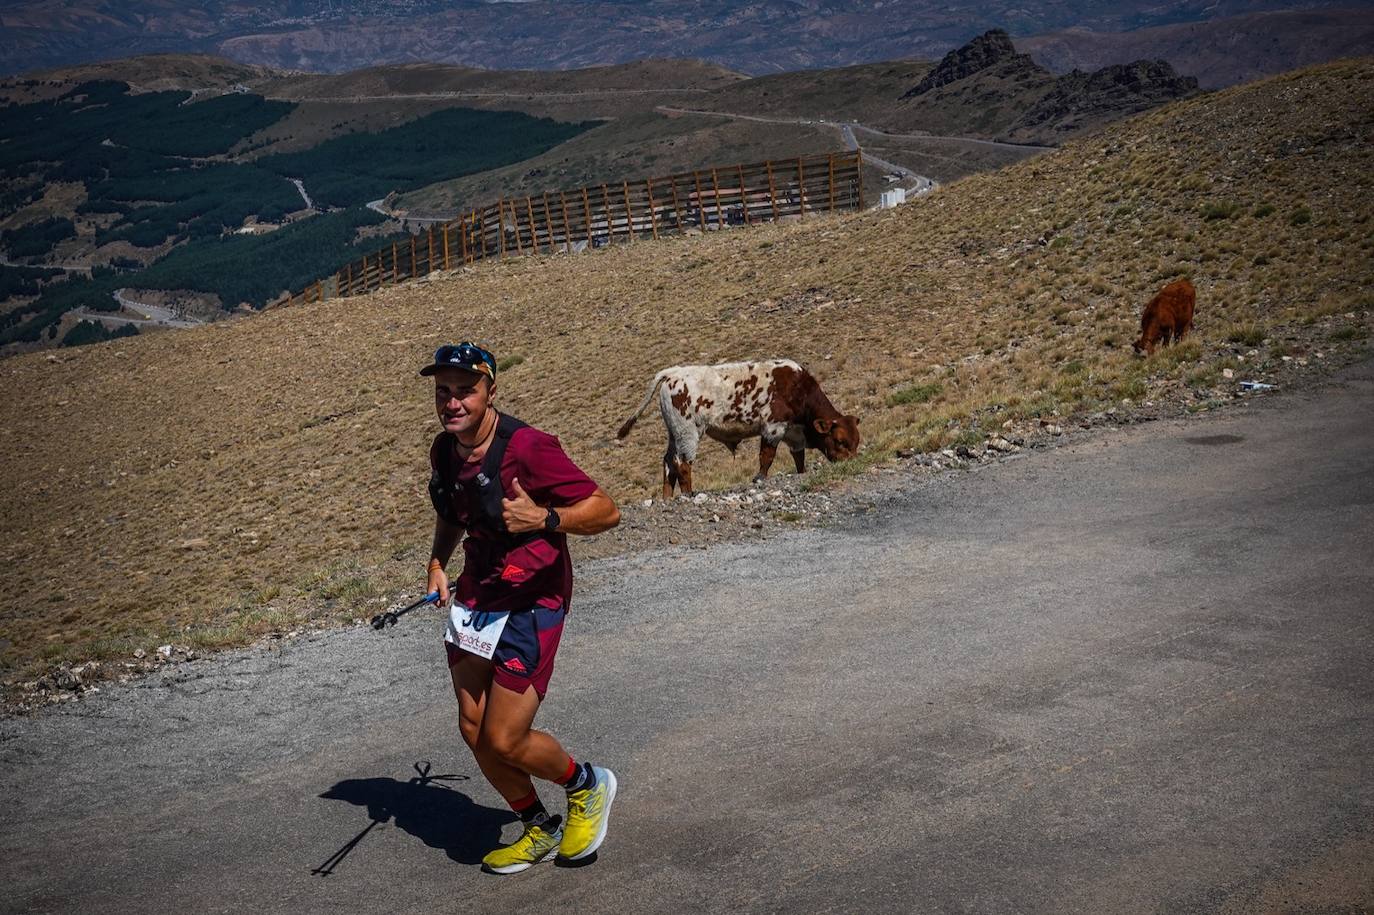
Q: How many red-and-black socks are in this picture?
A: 2